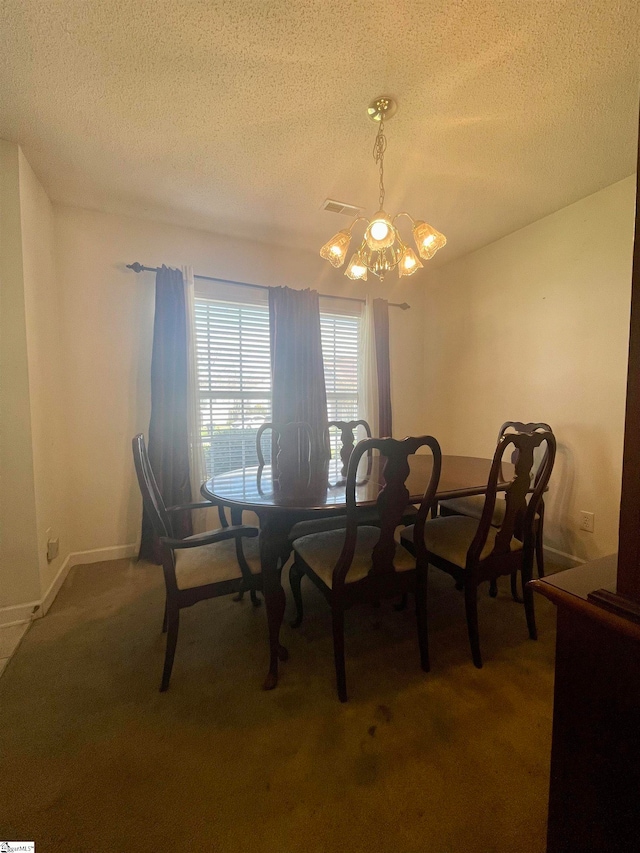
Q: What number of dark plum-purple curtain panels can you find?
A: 3